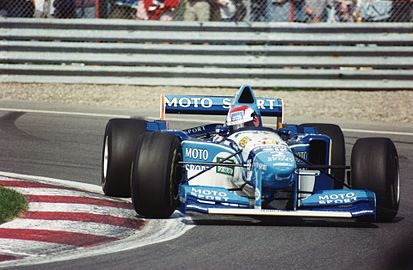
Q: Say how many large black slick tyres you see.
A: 4